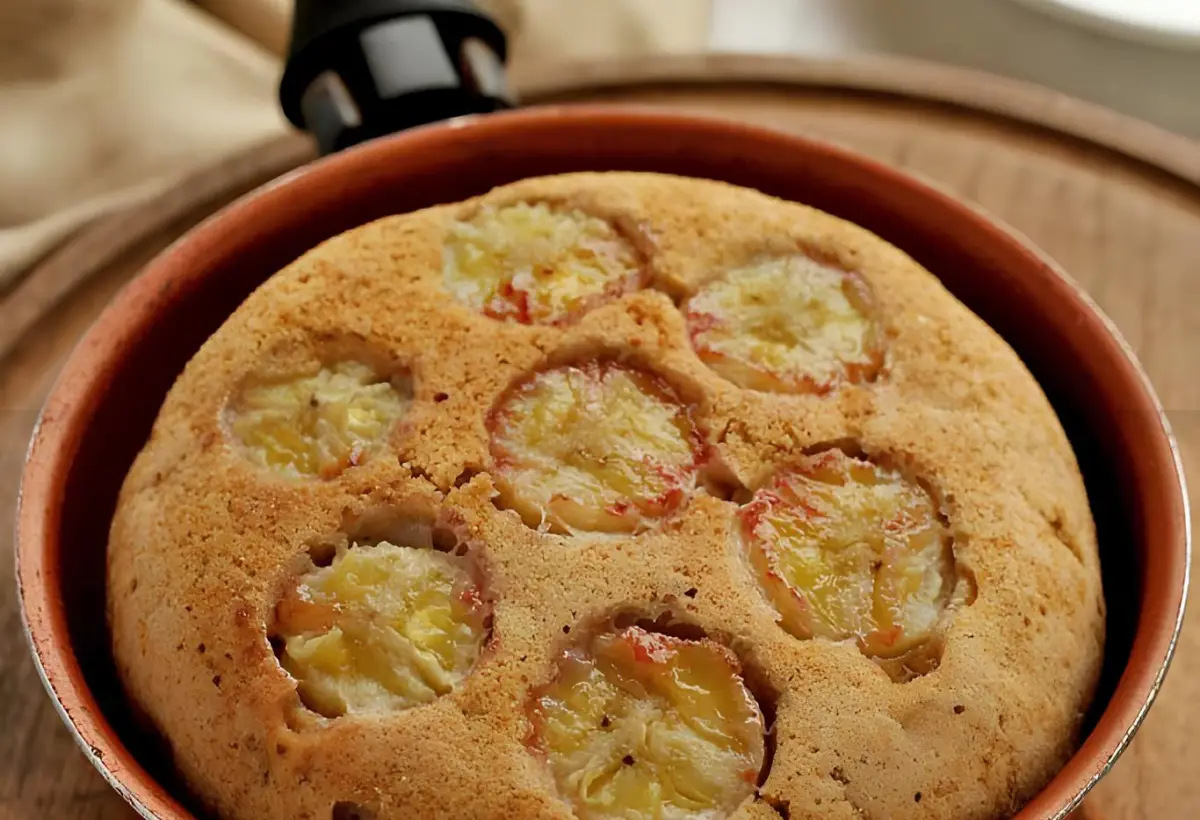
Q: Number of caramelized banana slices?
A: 7